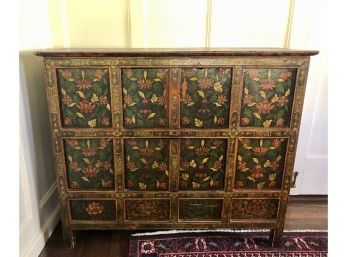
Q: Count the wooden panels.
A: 12